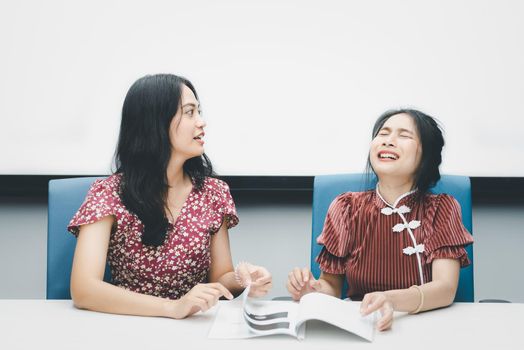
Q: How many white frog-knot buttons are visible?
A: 3